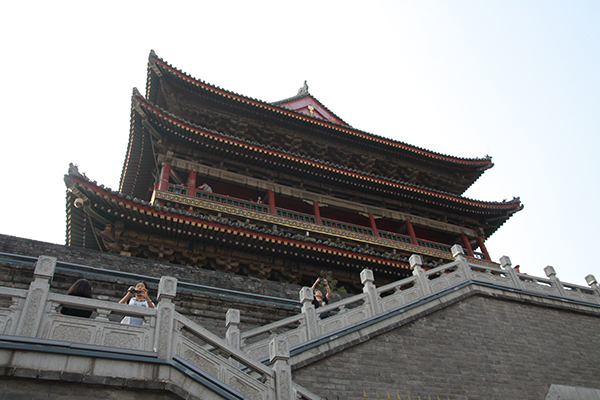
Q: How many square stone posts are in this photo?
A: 11